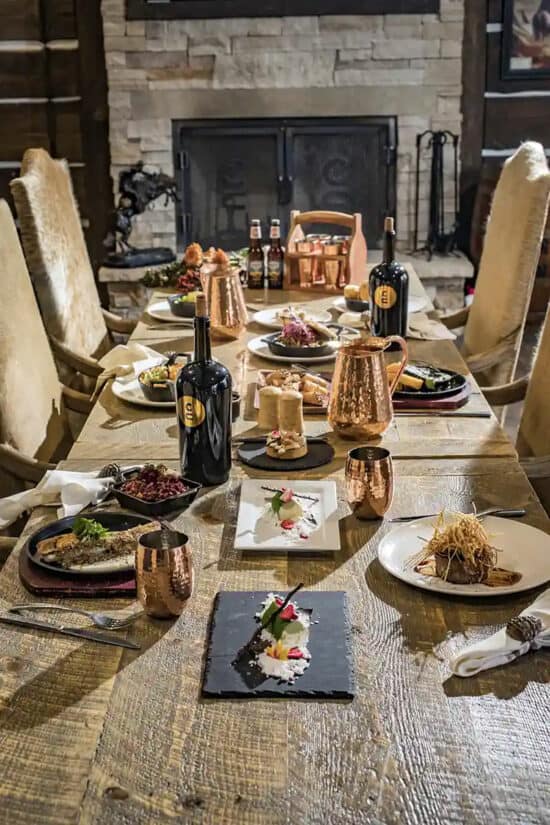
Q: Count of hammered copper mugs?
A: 2